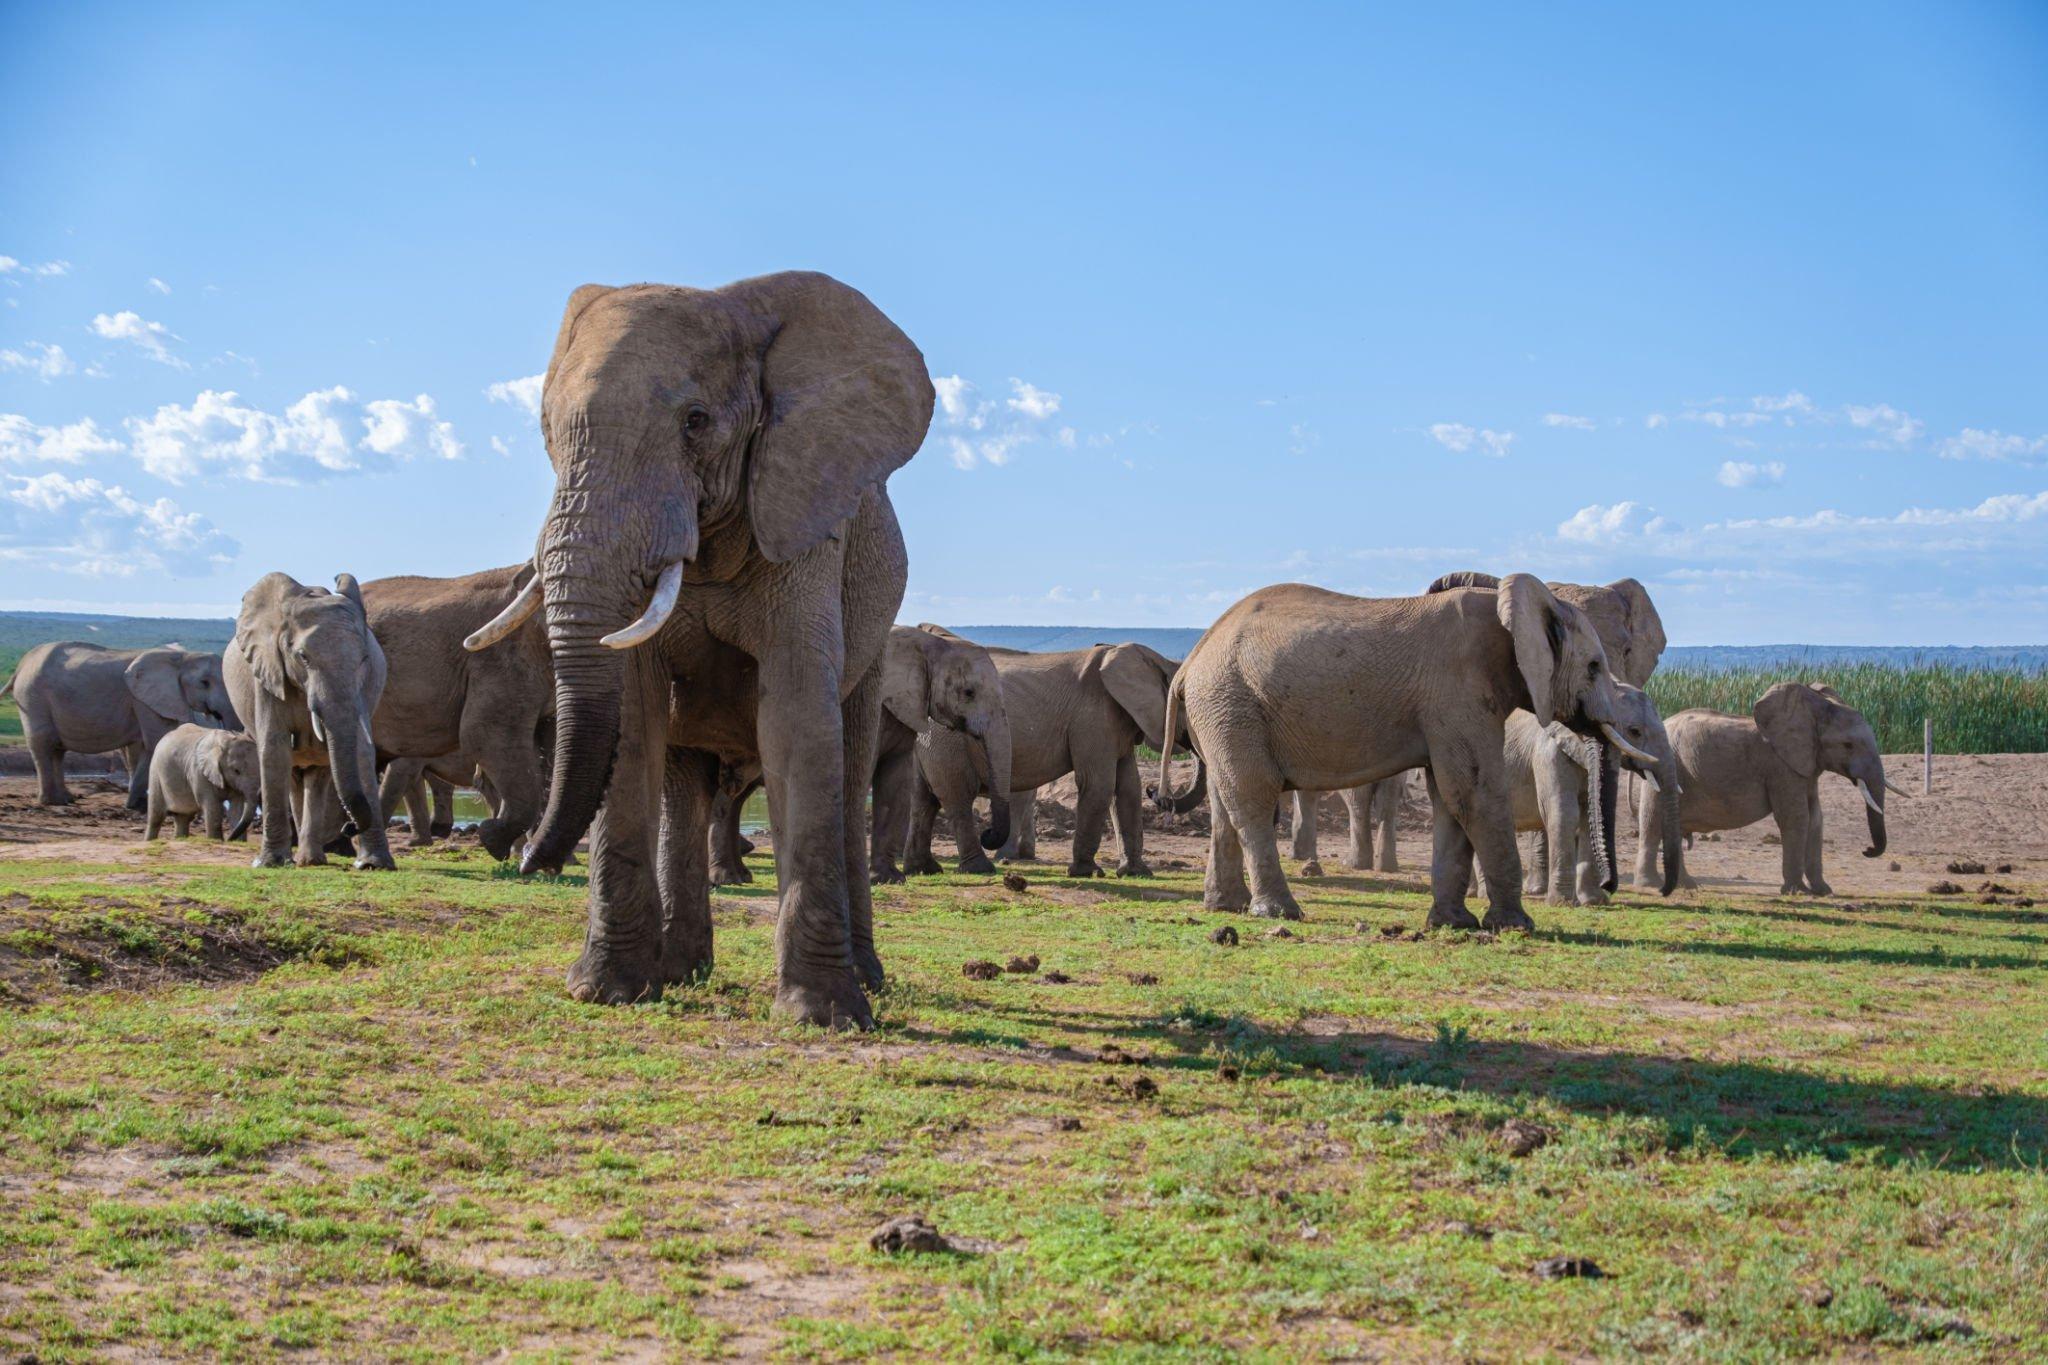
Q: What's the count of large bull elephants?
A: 1